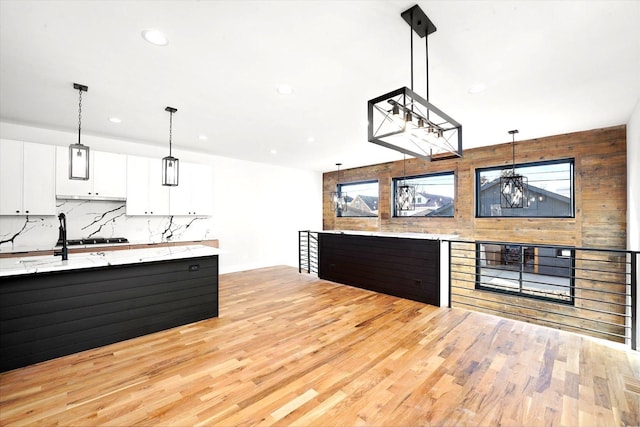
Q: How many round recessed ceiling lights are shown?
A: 7